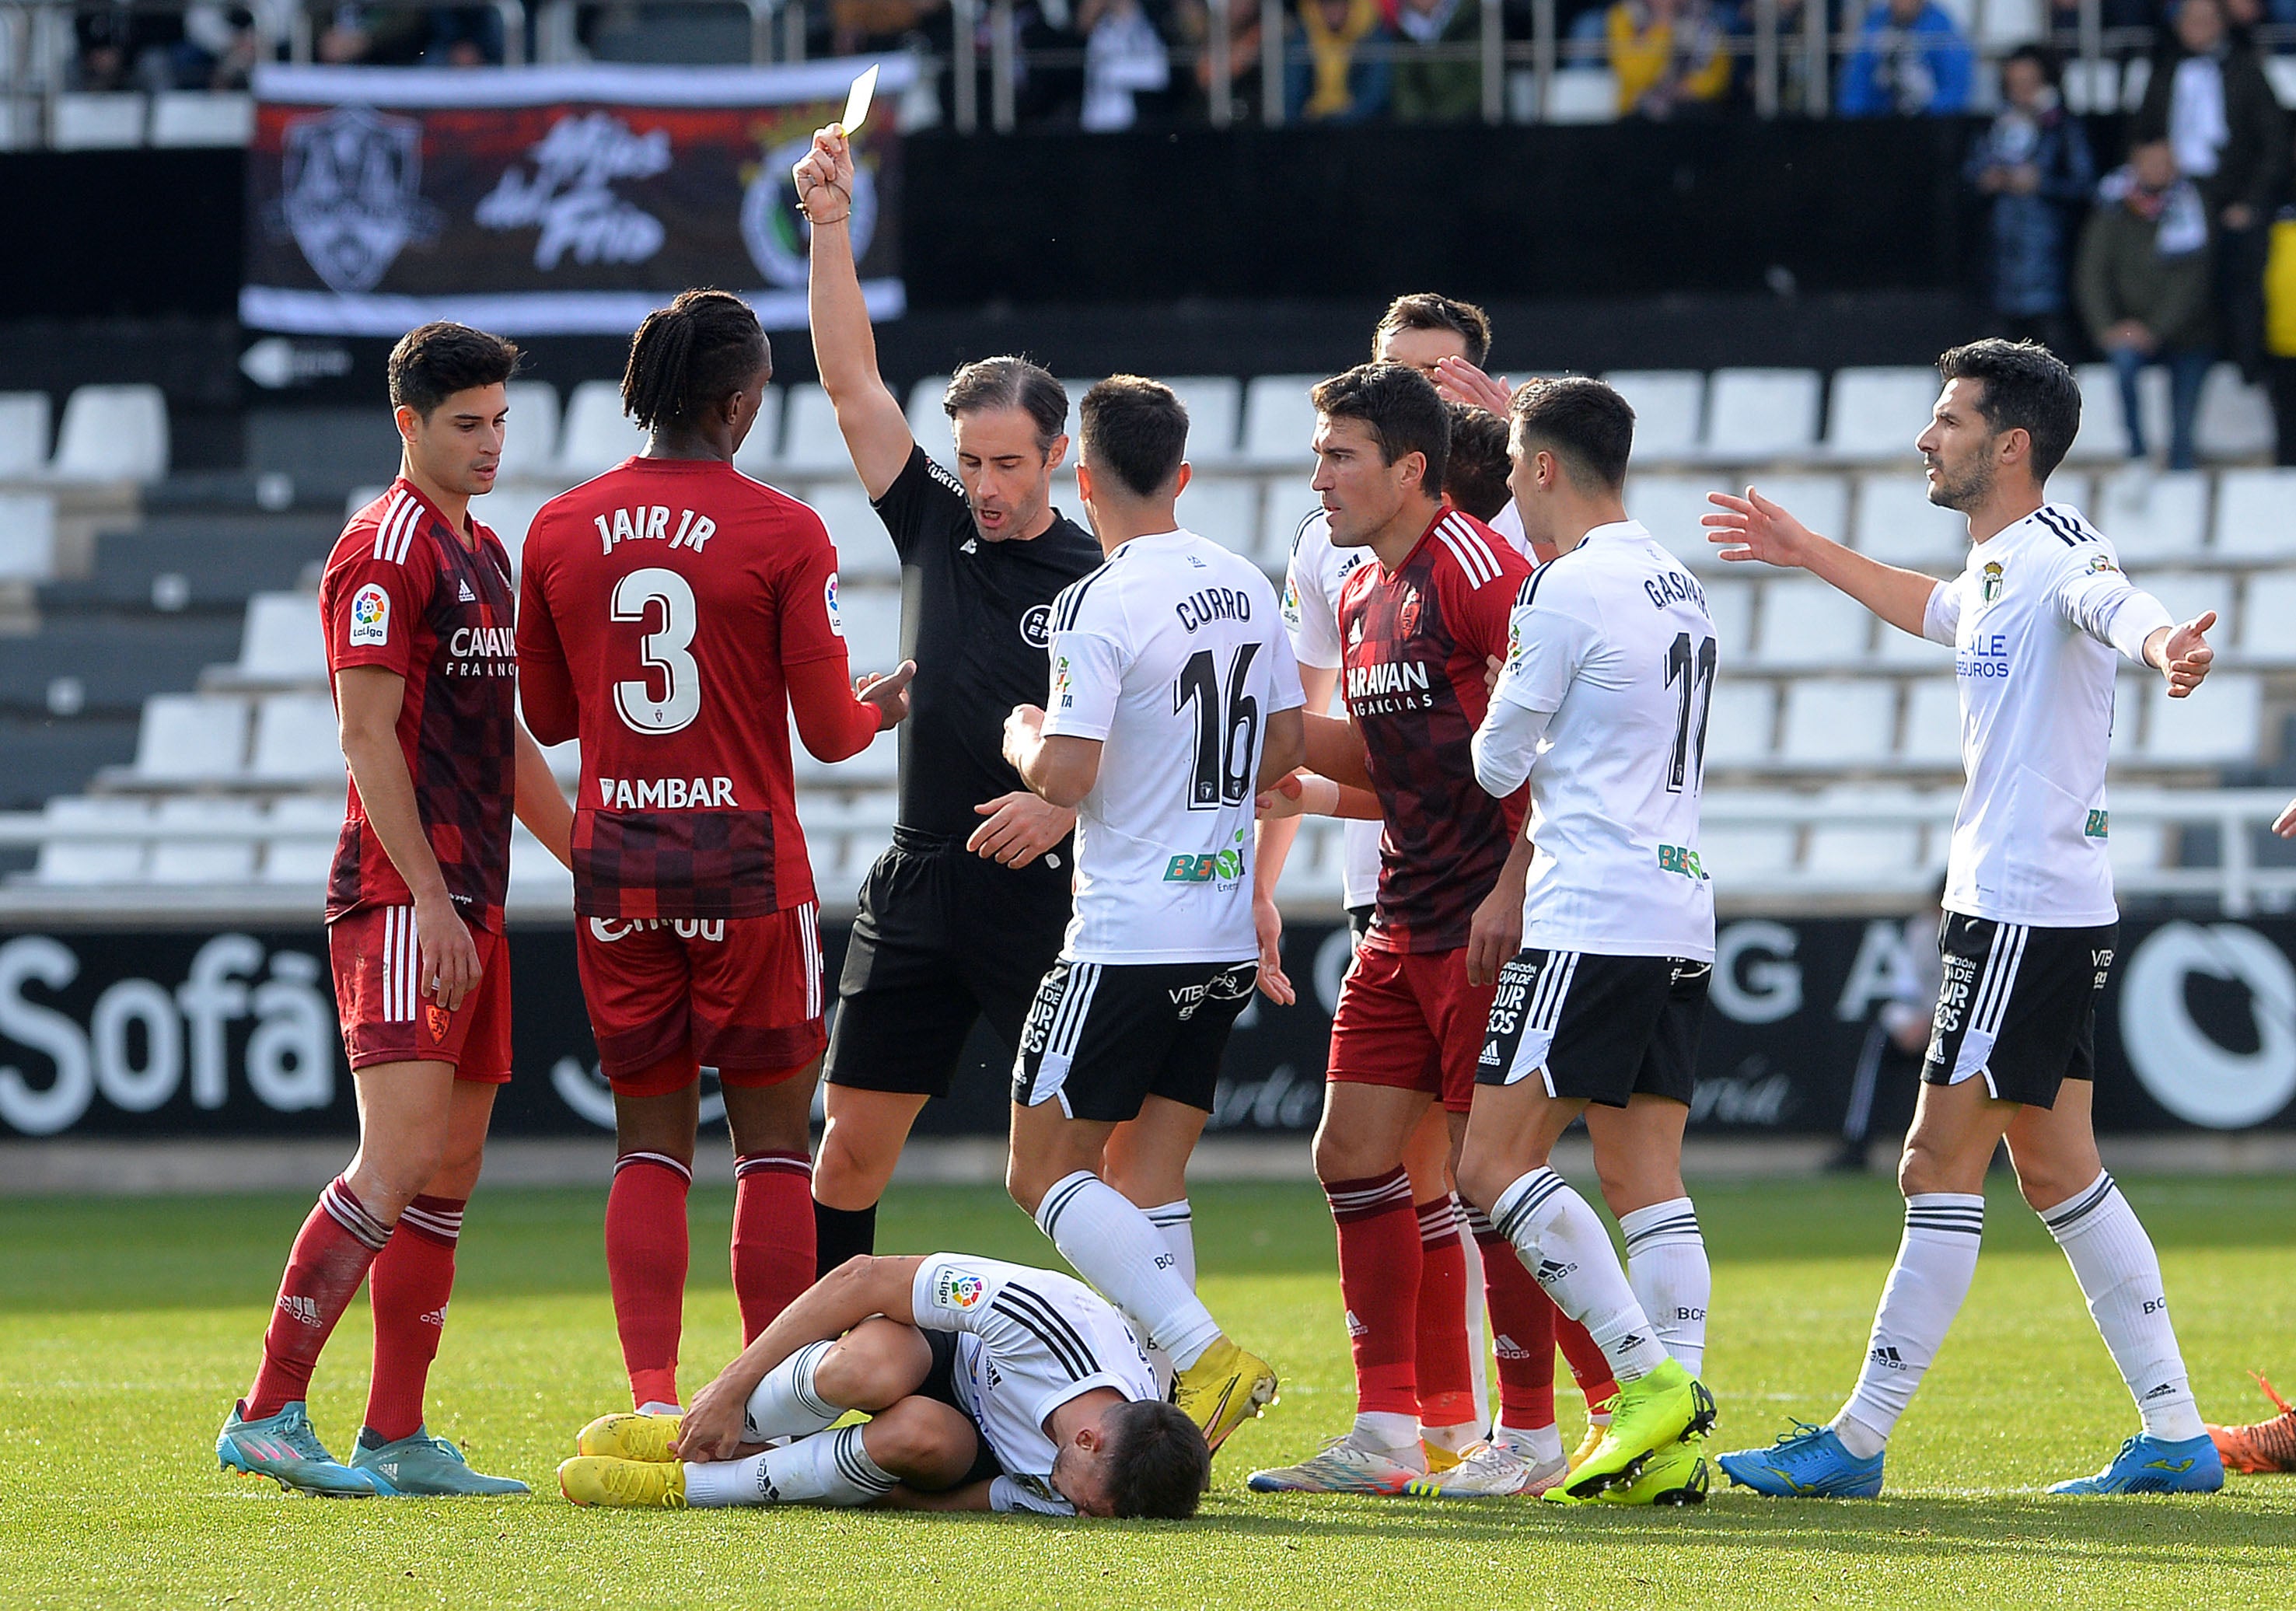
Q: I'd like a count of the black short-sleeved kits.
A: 1